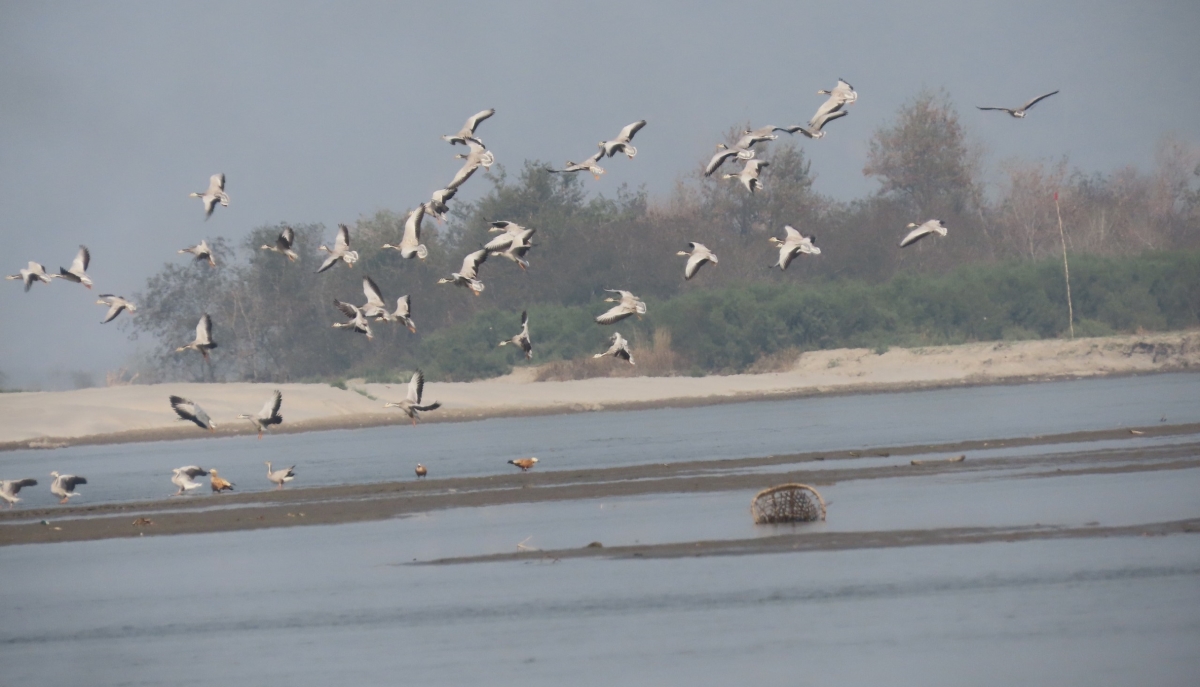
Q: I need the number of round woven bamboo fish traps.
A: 1